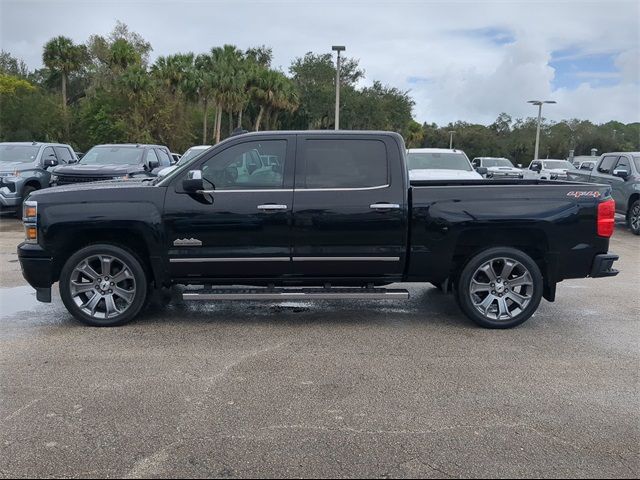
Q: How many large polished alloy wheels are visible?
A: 2